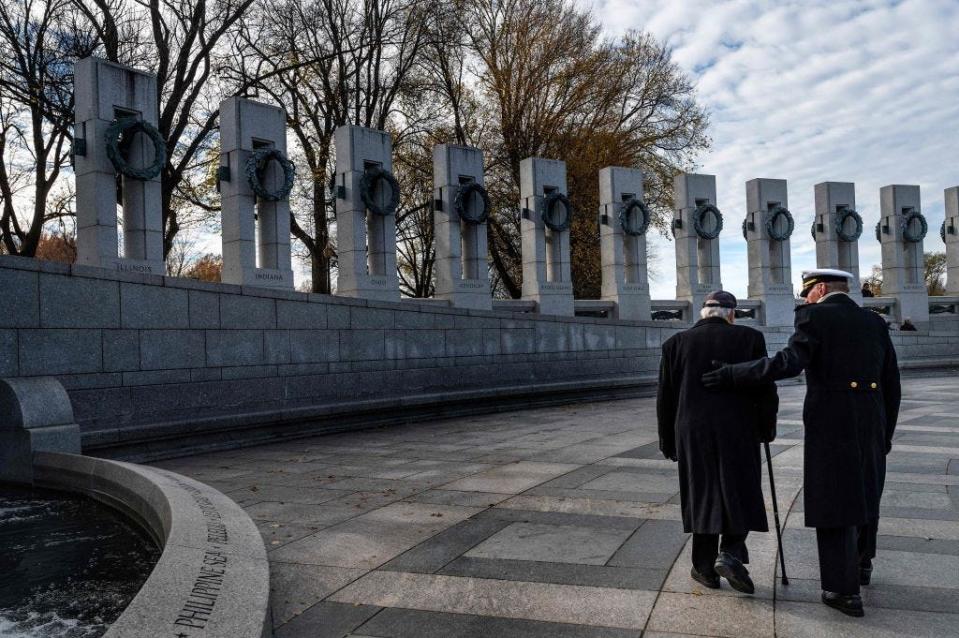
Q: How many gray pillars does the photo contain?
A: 11